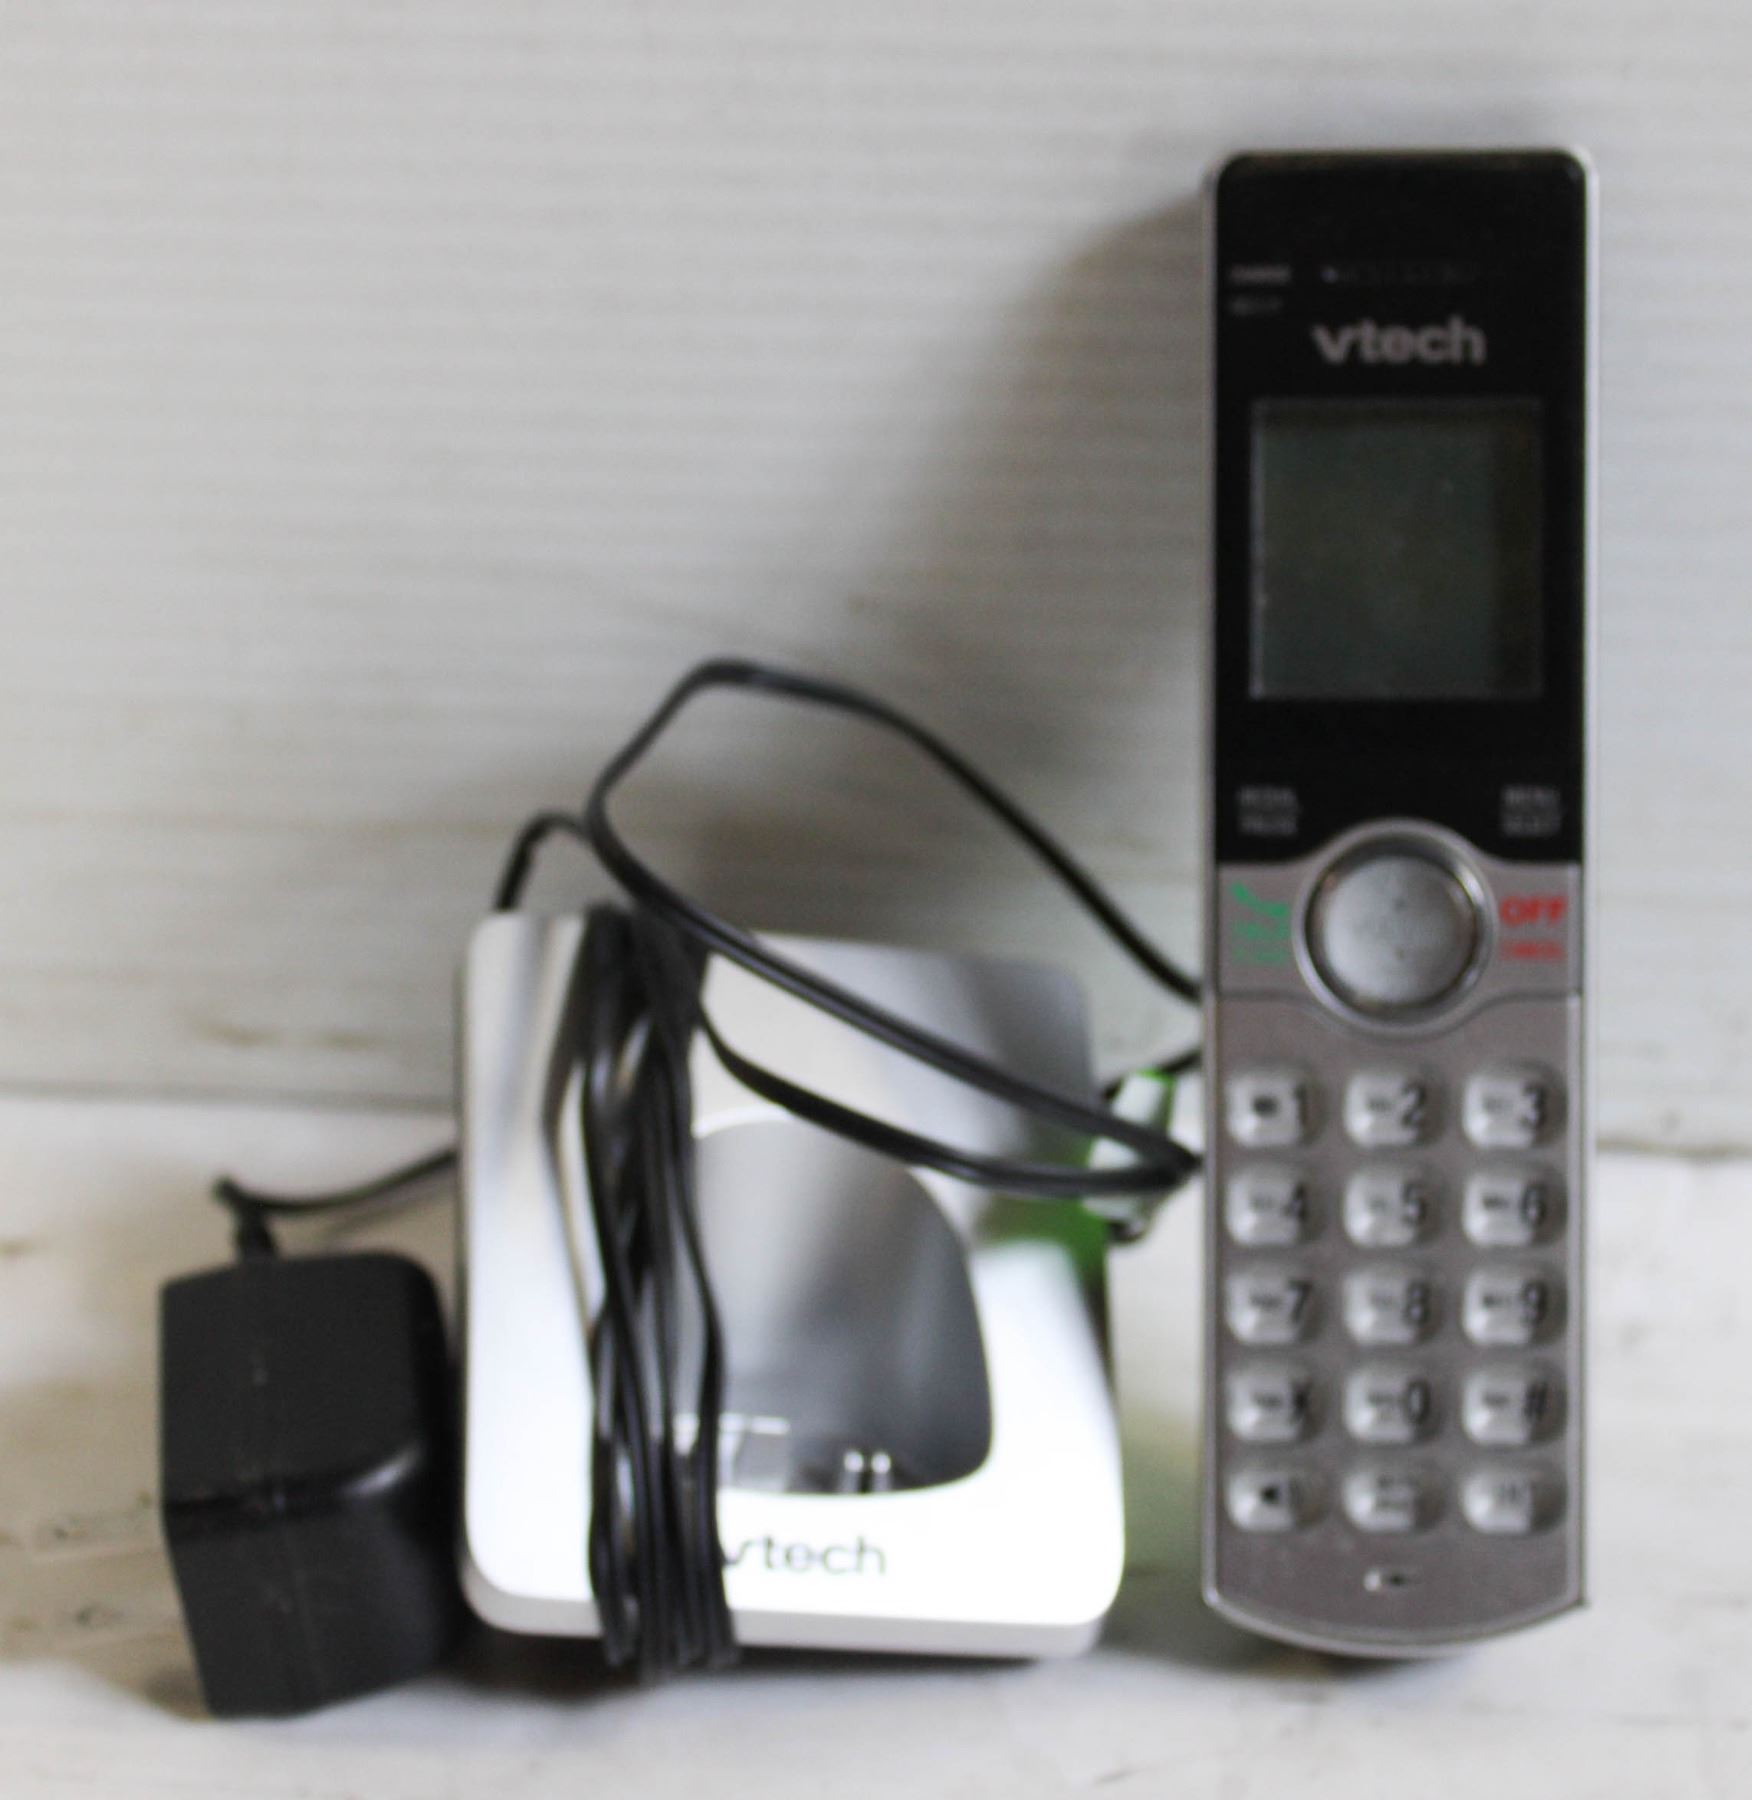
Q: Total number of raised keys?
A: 15